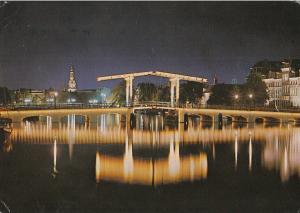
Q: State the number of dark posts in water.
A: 3